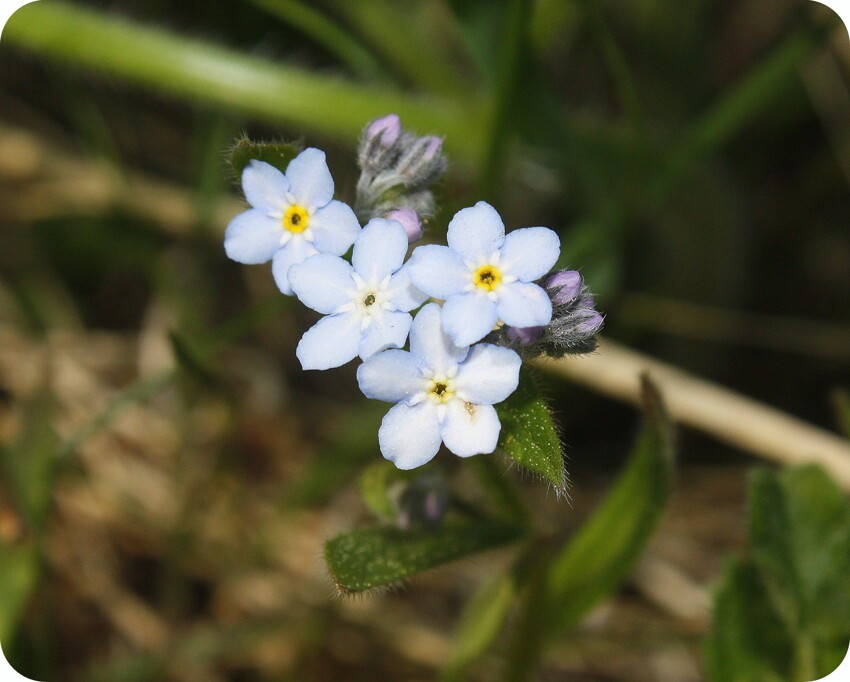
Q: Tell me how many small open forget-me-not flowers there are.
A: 4